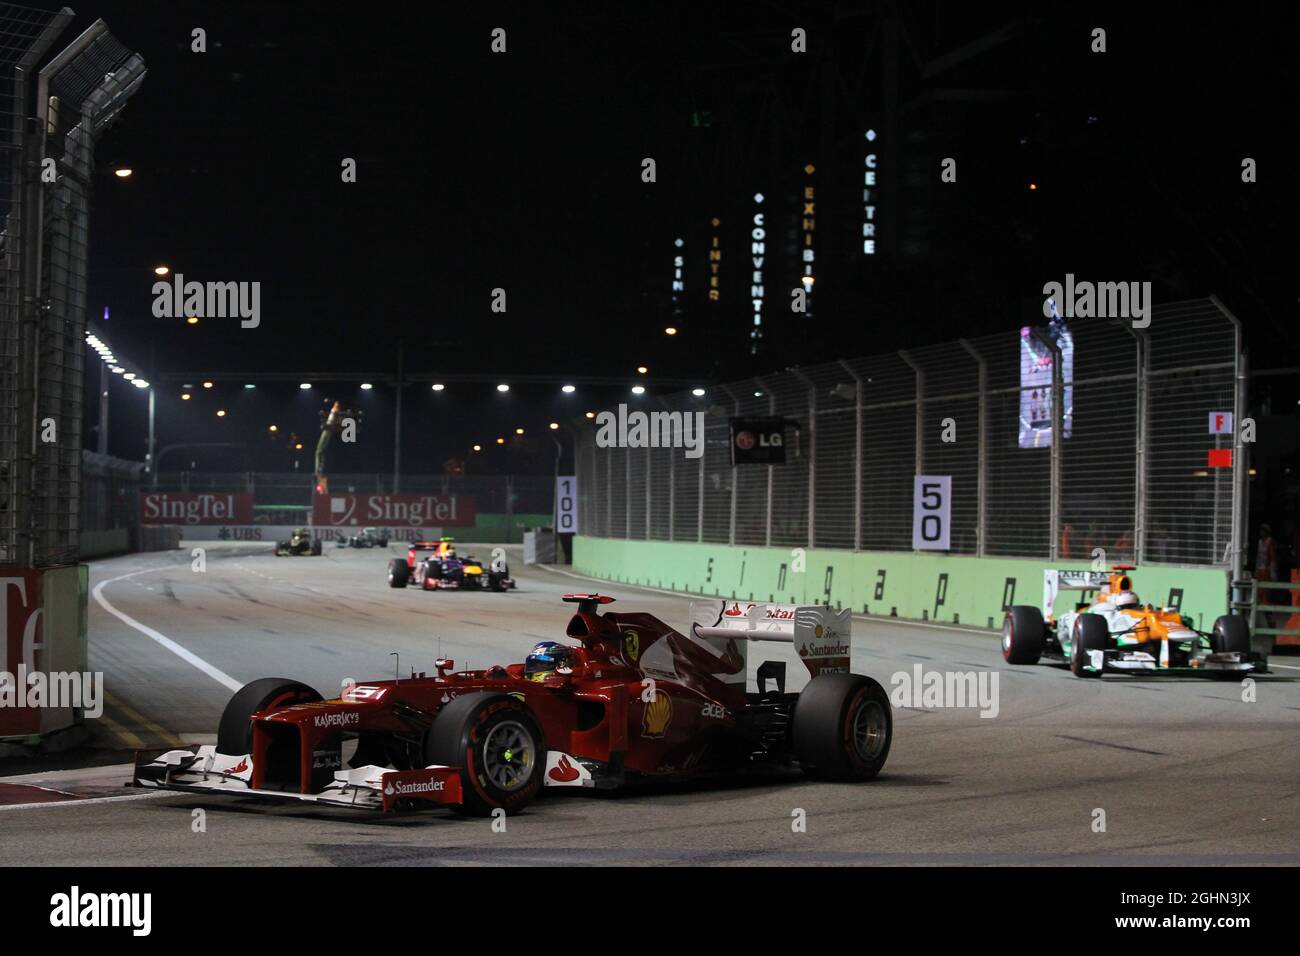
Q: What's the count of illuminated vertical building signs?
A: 5